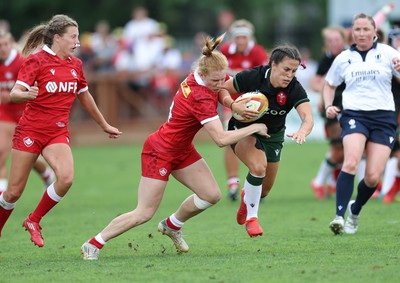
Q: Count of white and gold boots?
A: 2